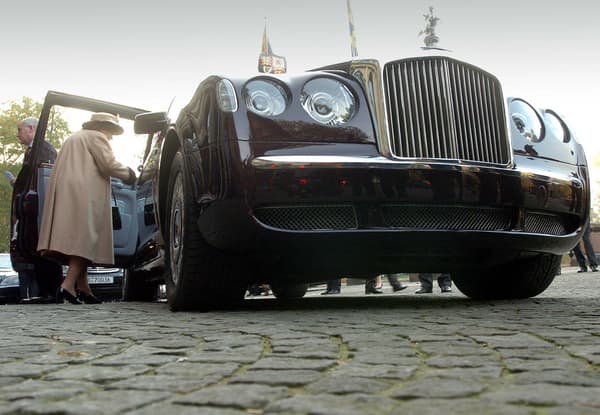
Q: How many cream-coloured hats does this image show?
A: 1